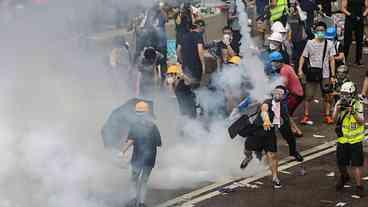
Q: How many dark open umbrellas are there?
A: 1